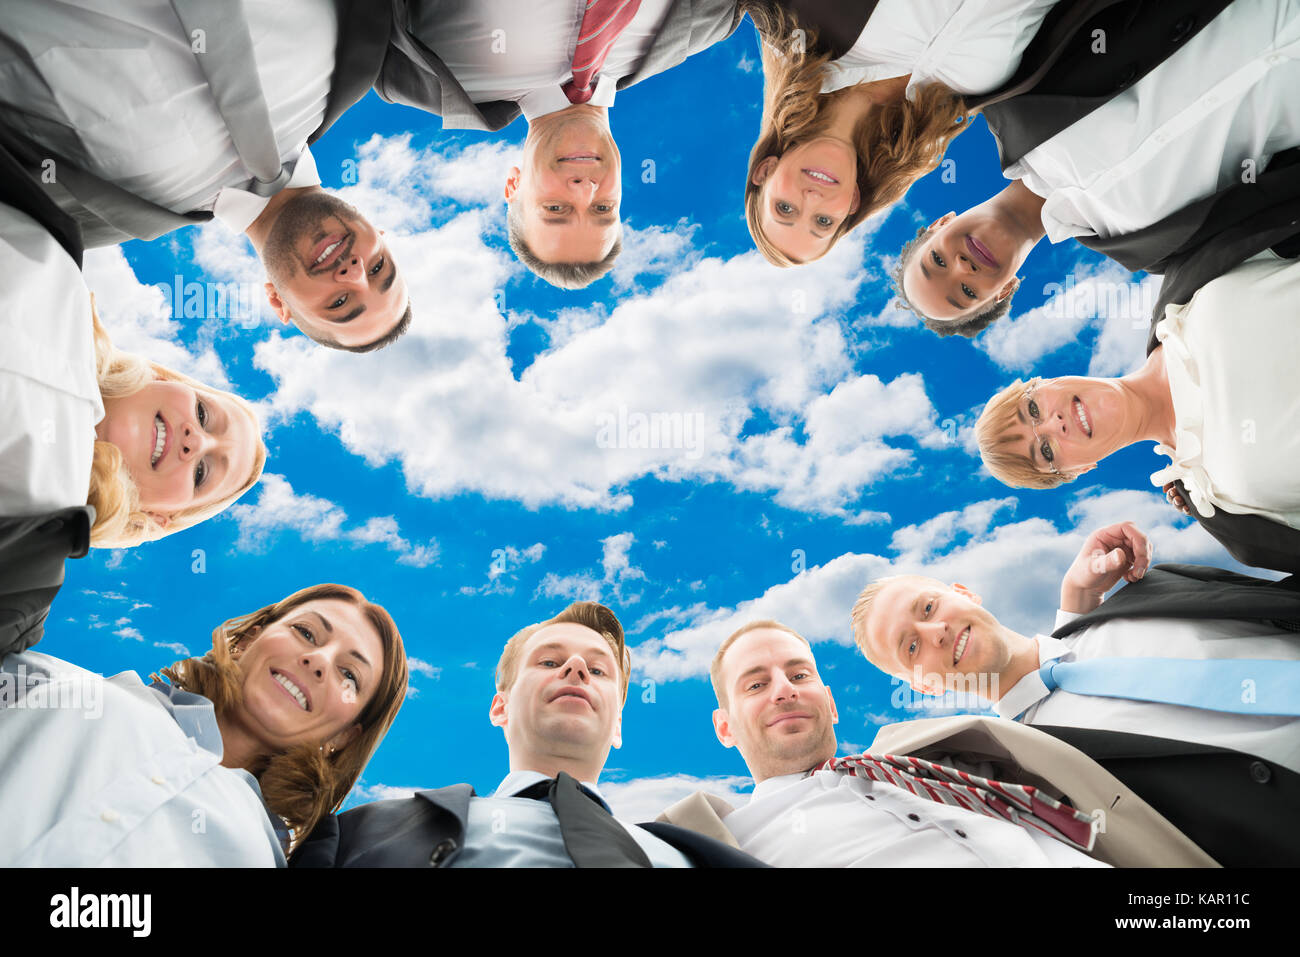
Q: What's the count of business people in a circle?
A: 10